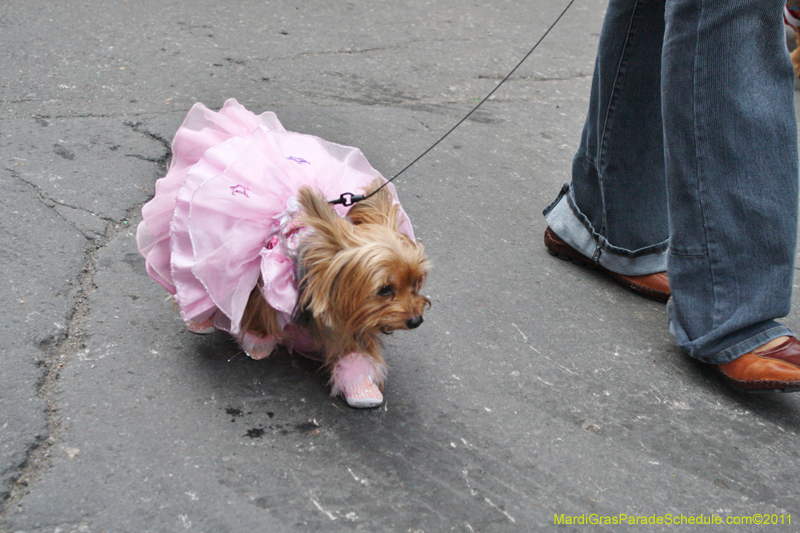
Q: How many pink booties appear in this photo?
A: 3